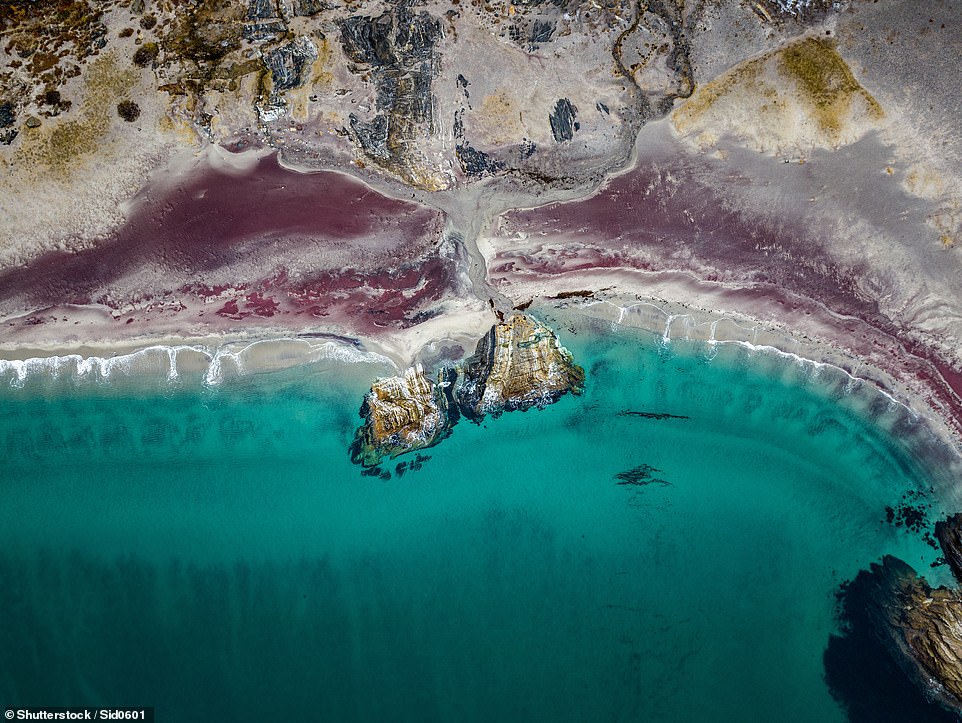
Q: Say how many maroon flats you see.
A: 2